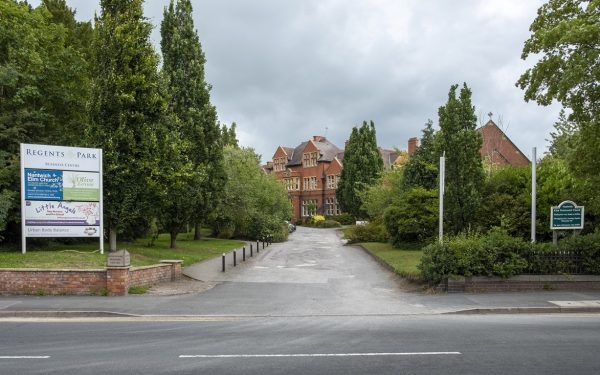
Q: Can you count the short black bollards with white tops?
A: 8